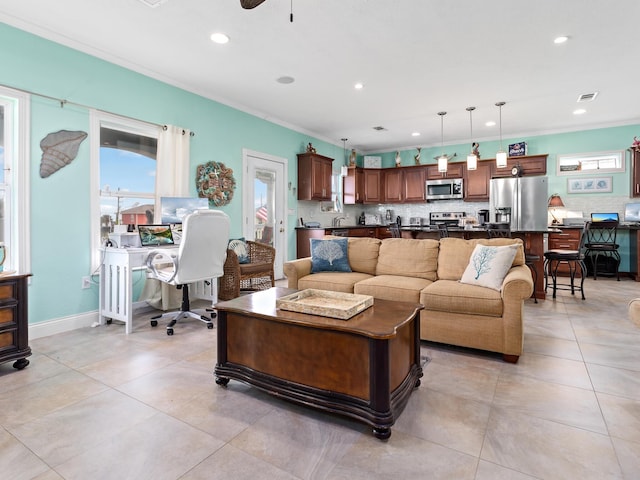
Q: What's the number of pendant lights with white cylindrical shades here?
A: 4